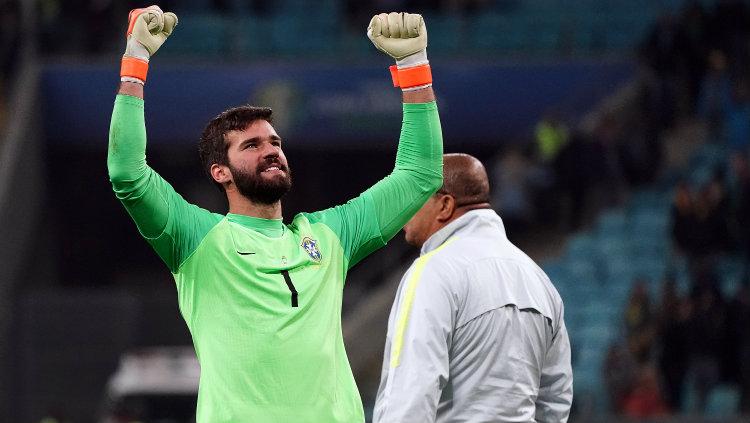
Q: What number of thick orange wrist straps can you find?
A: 2